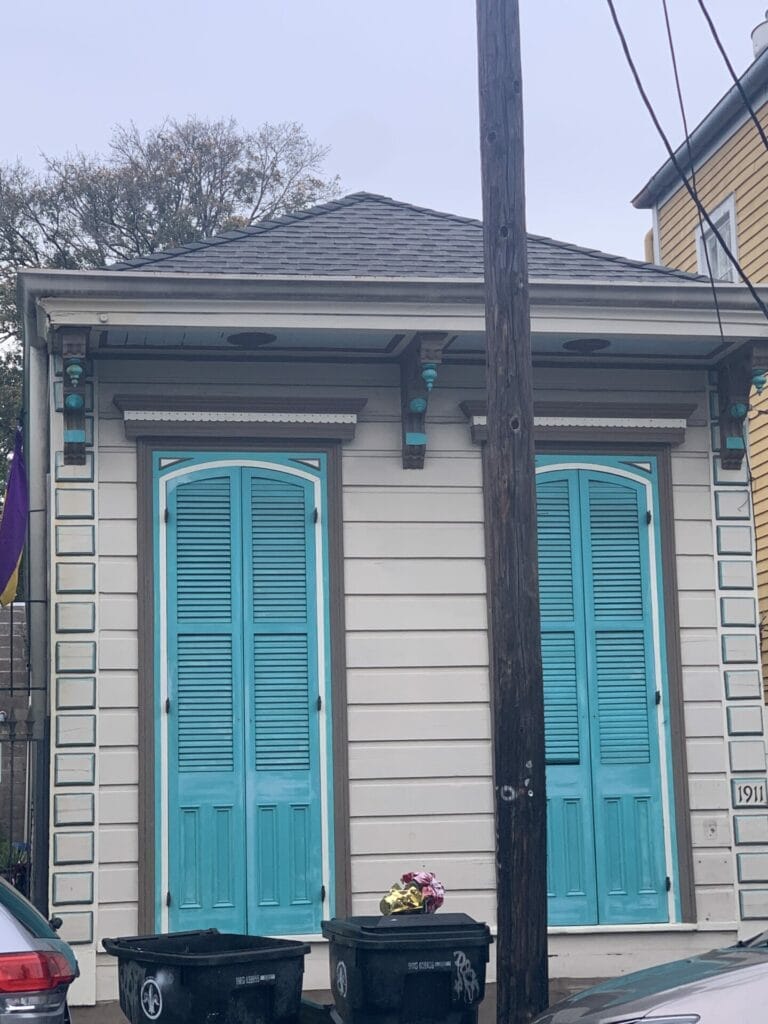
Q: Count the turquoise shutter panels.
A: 4